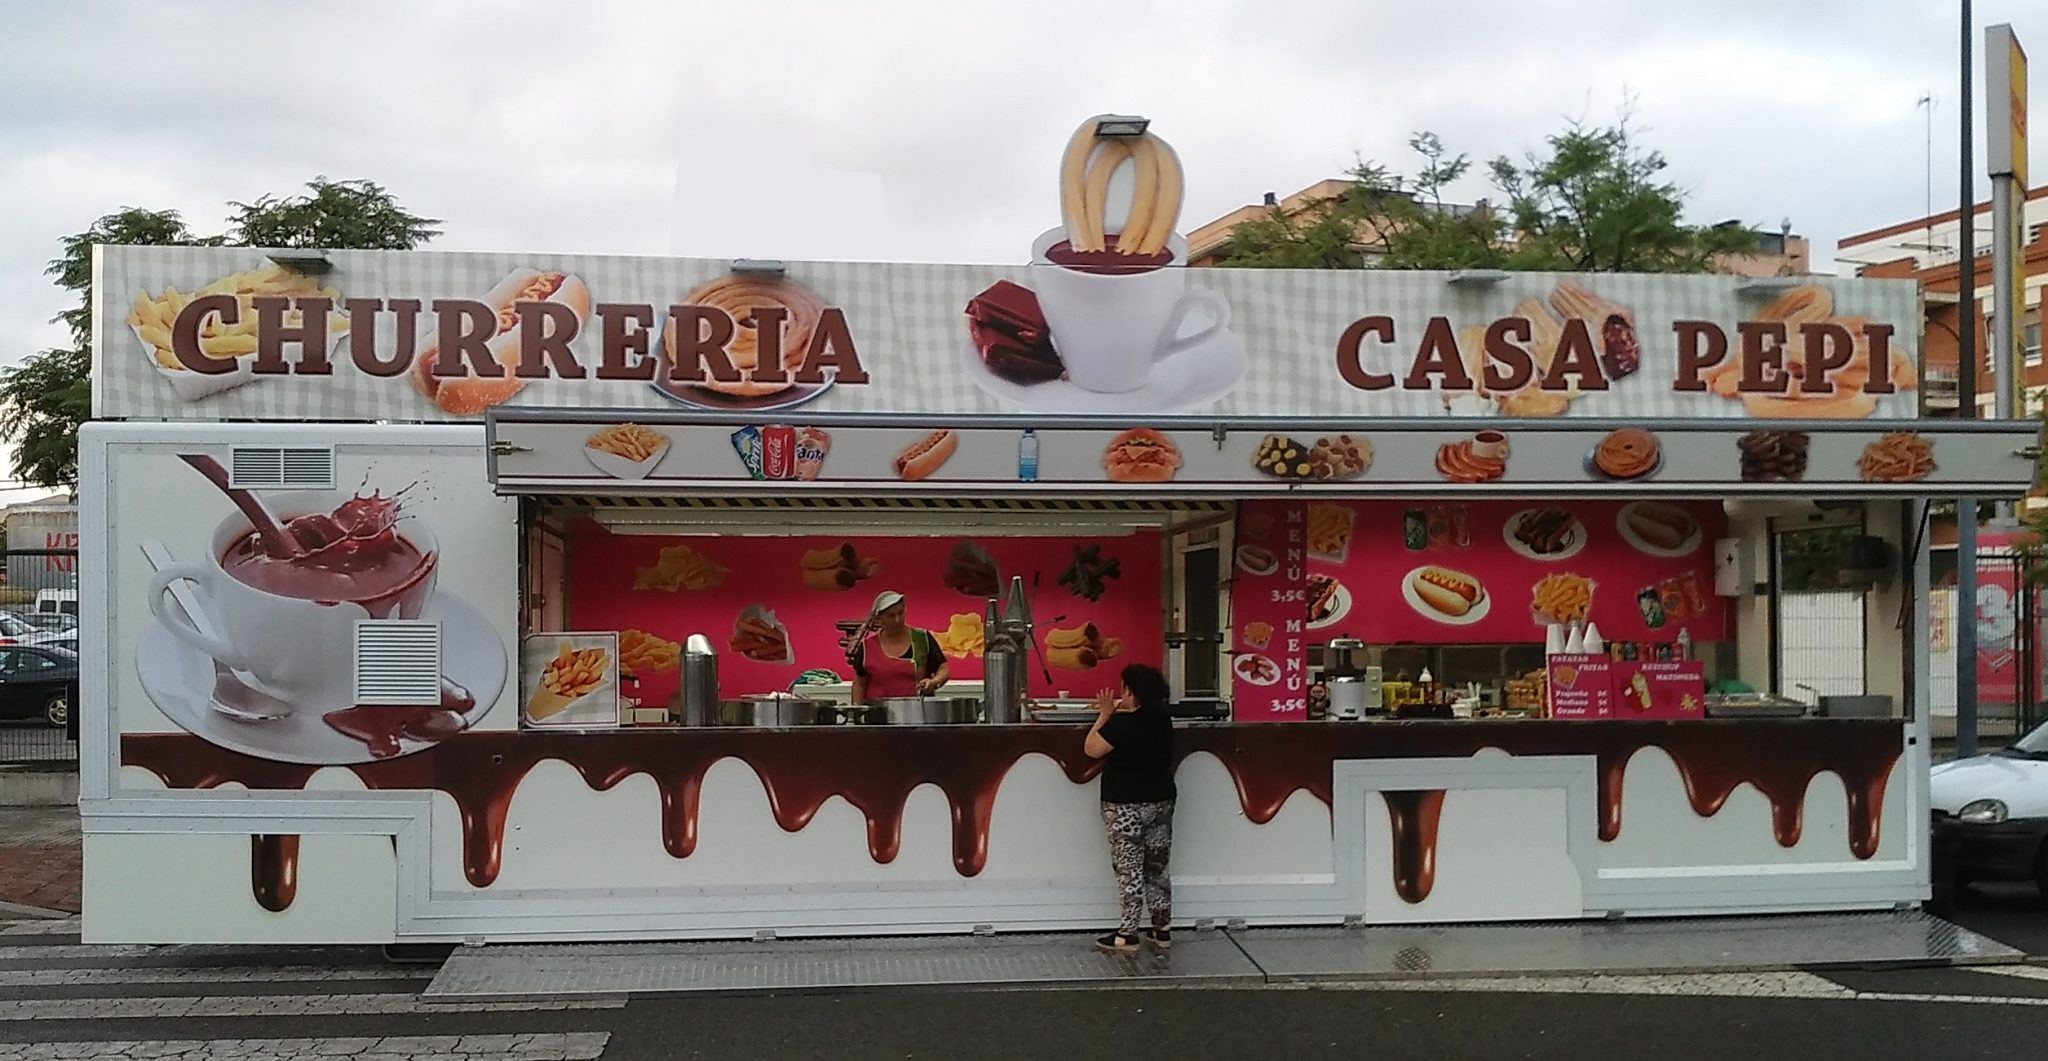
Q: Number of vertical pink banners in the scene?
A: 1